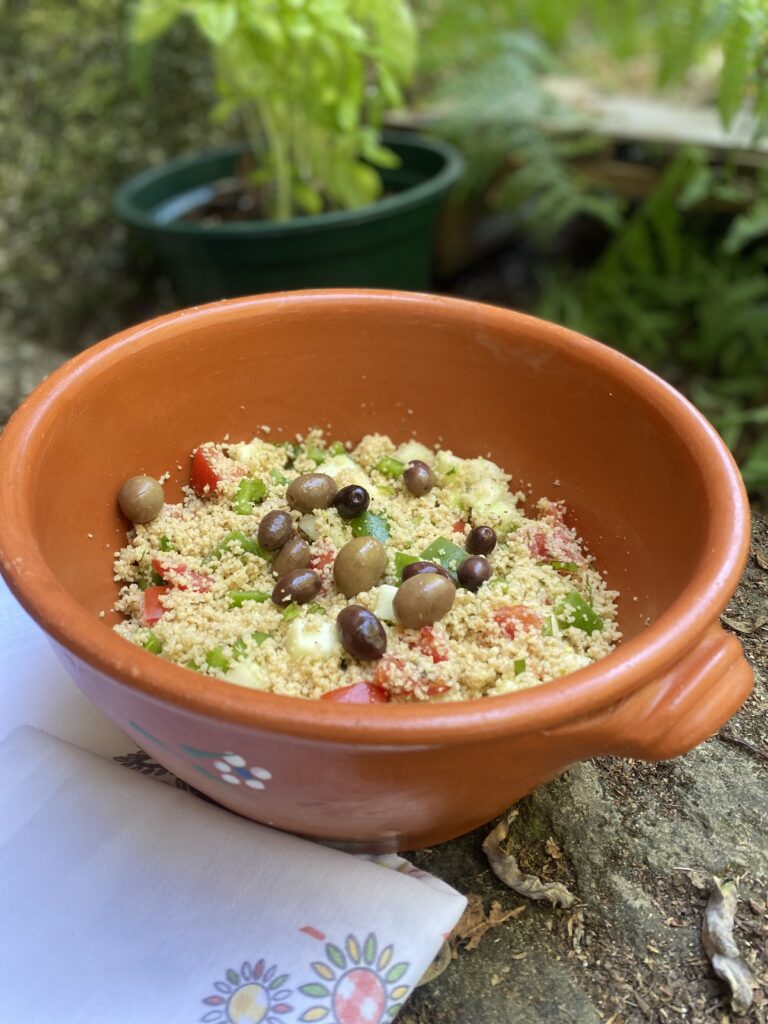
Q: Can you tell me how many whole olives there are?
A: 13